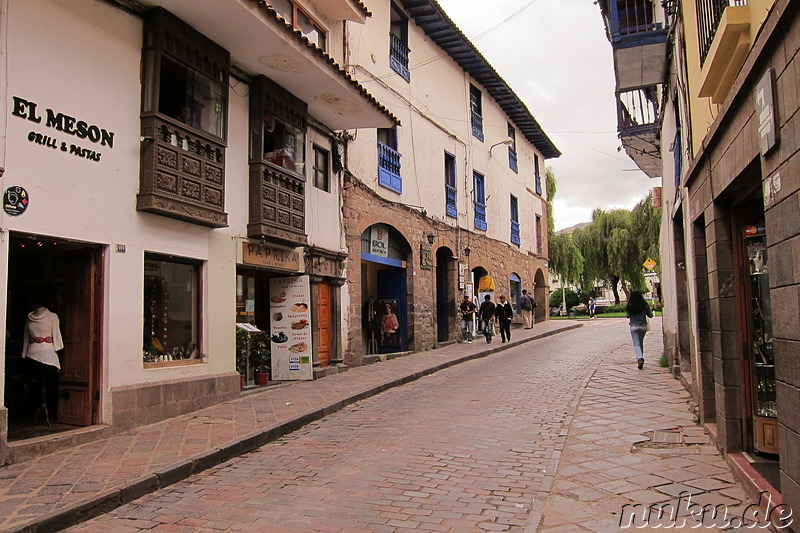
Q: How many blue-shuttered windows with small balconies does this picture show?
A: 8